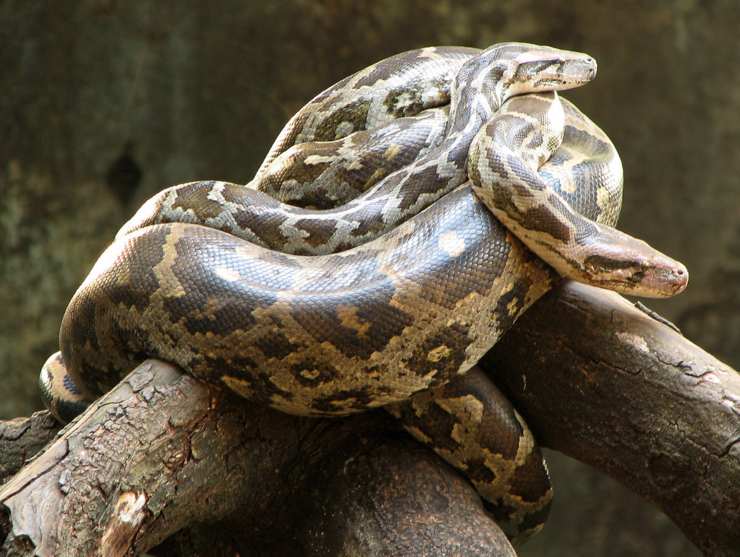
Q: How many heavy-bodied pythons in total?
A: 2